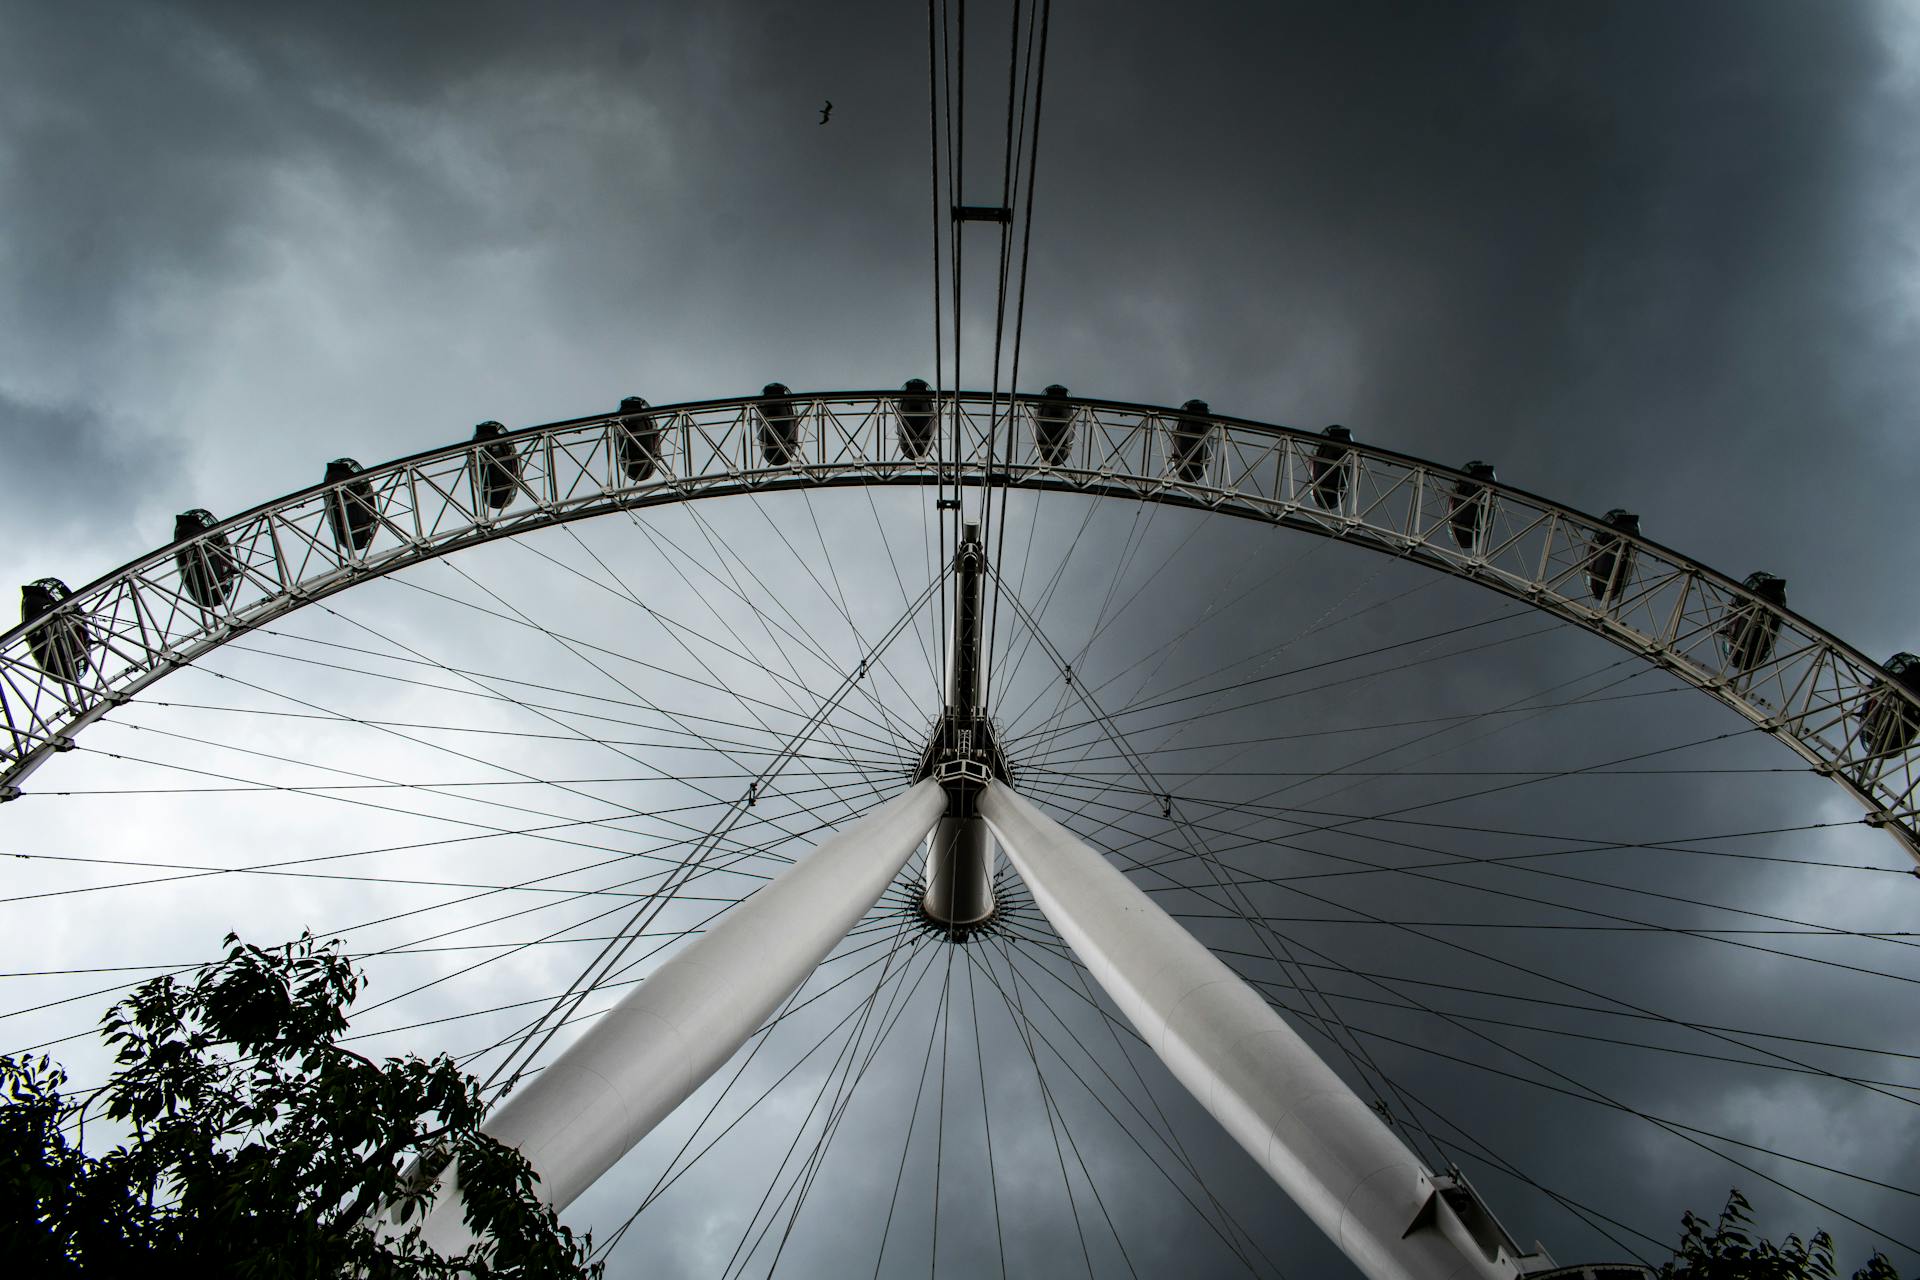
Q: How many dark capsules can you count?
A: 14